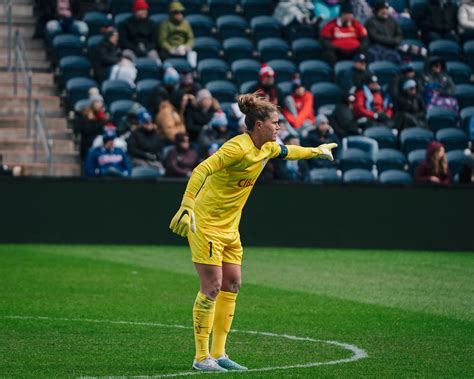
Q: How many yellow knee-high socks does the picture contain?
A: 2